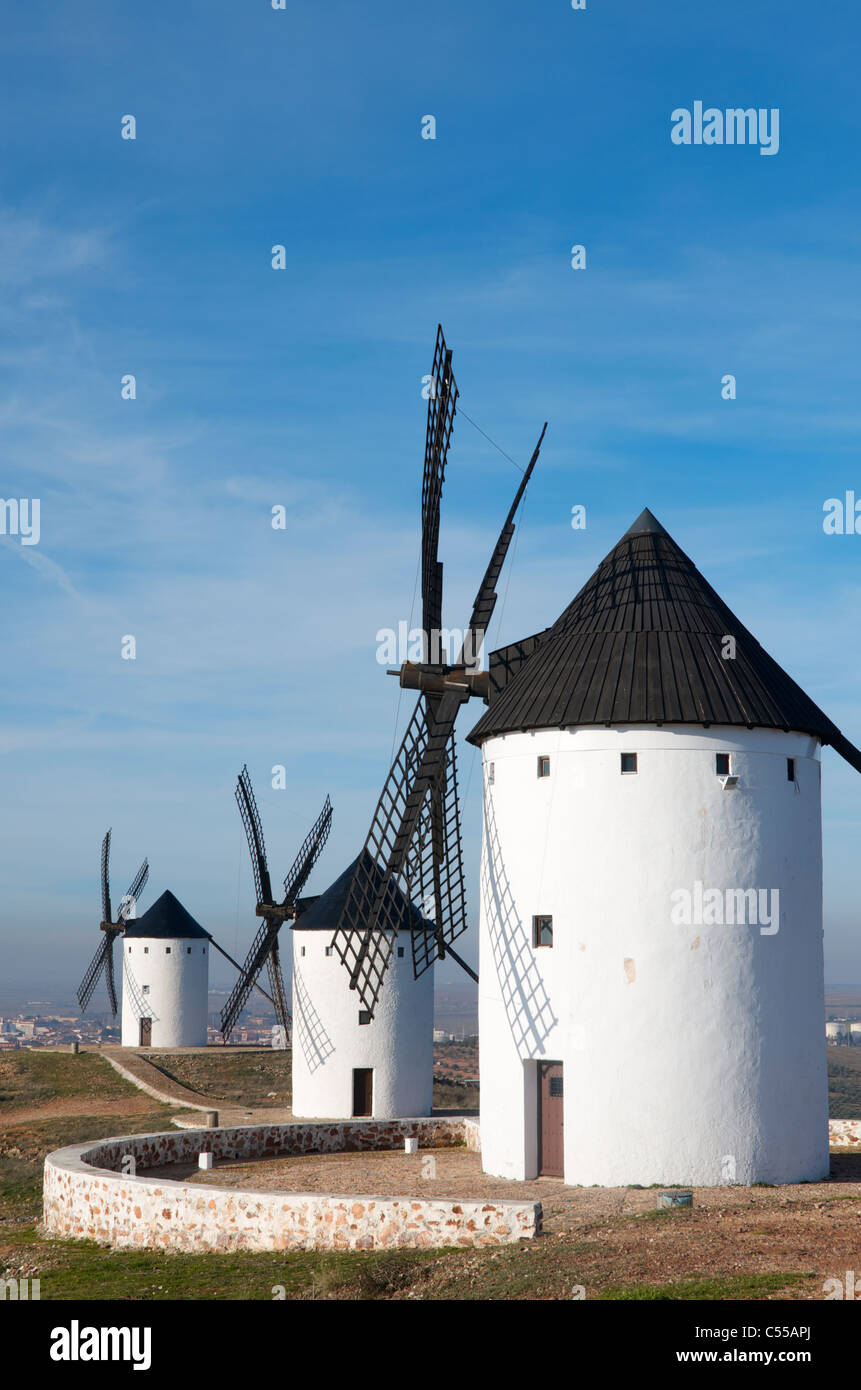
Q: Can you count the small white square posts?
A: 2